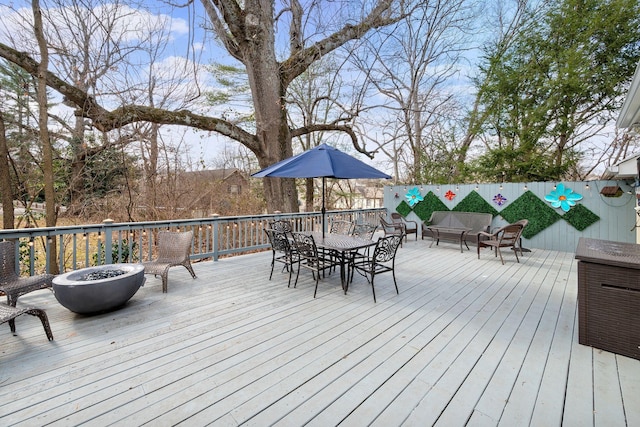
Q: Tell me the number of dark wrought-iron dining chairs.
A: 6